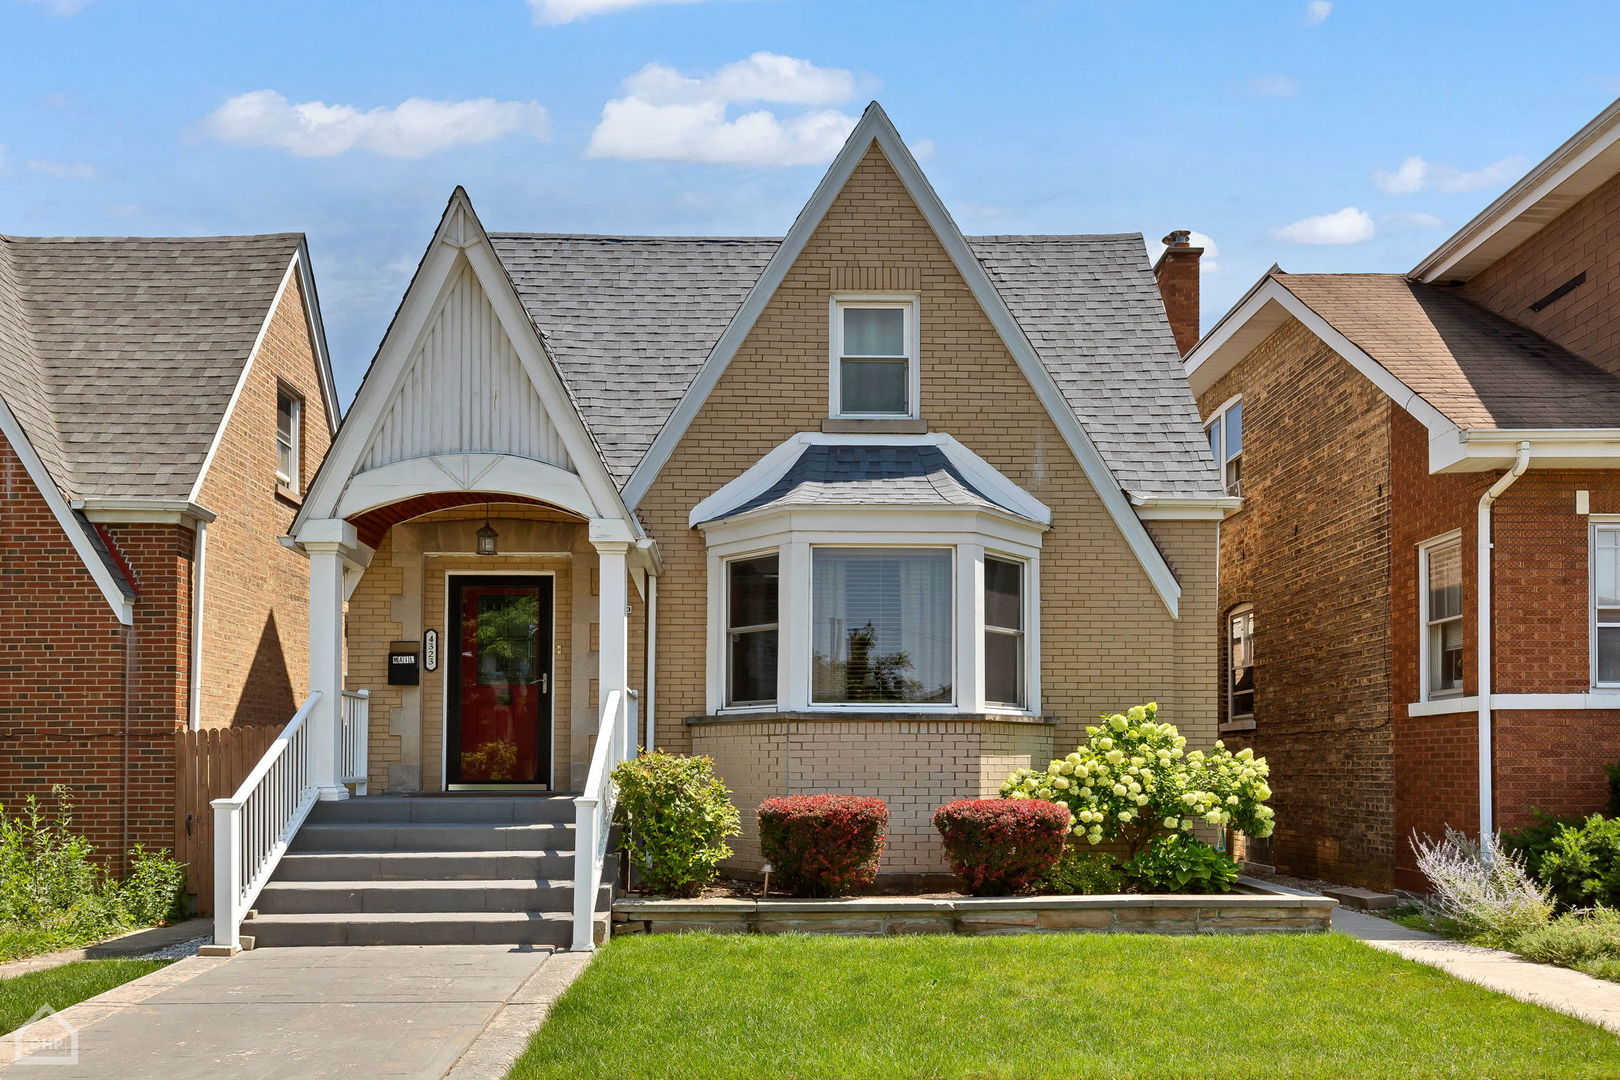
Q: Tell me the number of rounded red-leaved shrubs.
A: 2